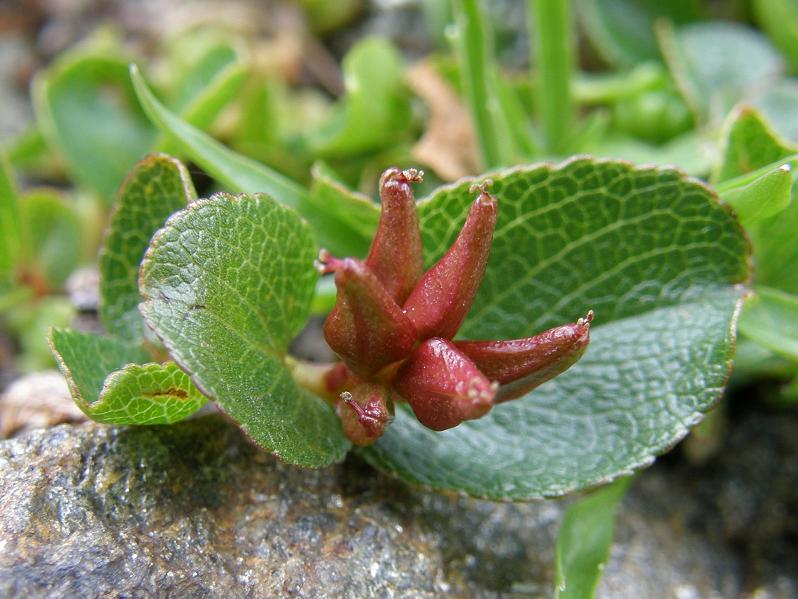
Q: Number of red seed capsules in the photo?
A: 6